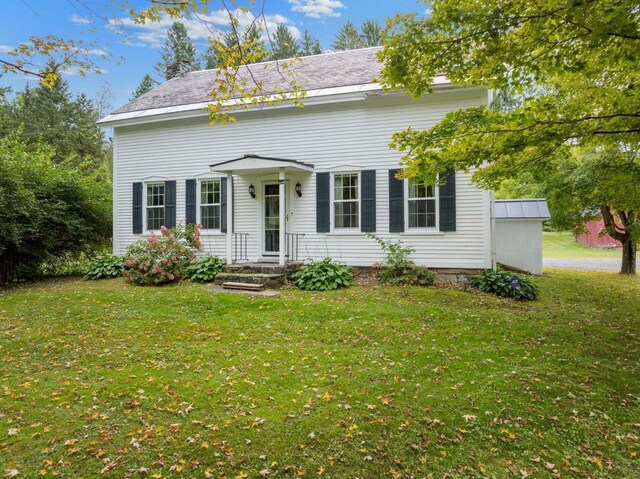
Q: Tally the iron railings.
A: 2